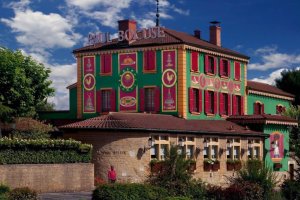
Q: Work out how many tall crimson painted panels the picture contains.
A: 3